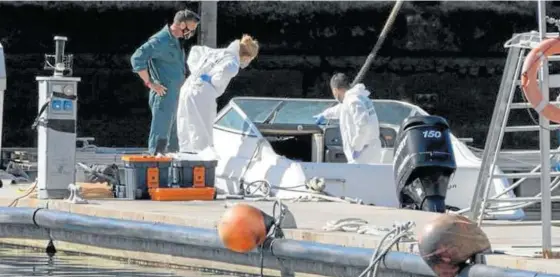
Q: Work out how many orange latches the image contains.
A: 2